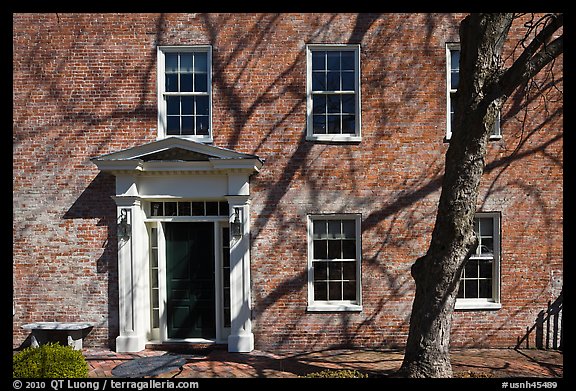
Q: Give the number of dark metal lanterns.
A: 2